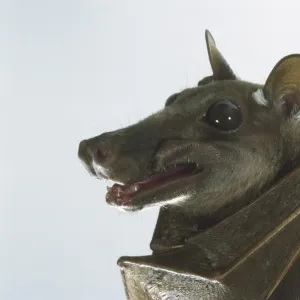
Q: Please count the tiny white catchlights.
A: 2